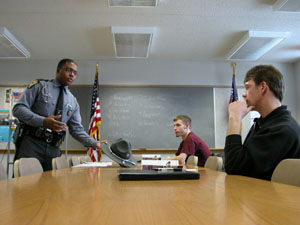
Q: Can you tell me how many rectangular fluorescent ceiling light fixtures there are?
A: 5